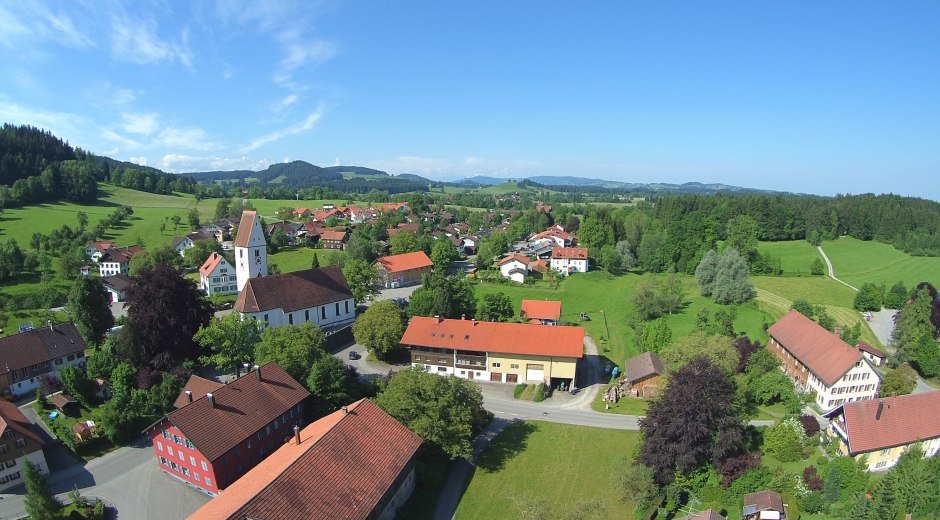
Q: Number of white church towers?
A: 1